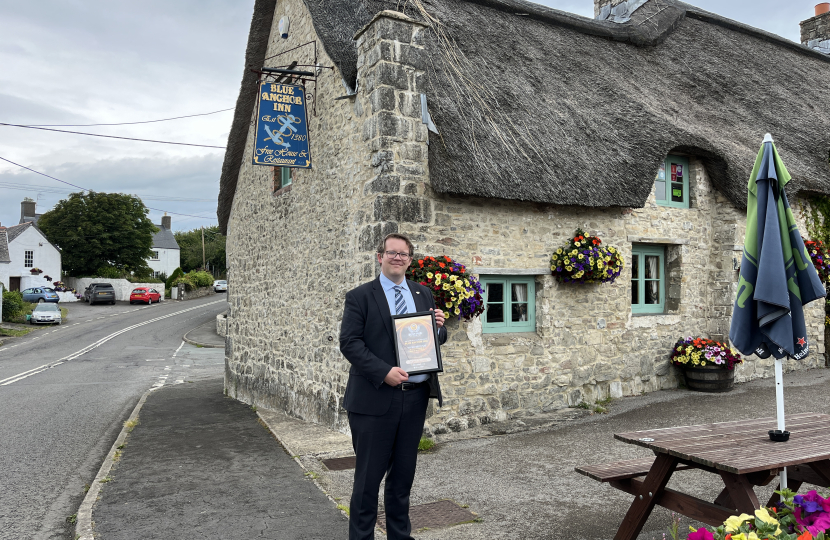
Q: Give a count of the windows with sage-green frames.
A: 4